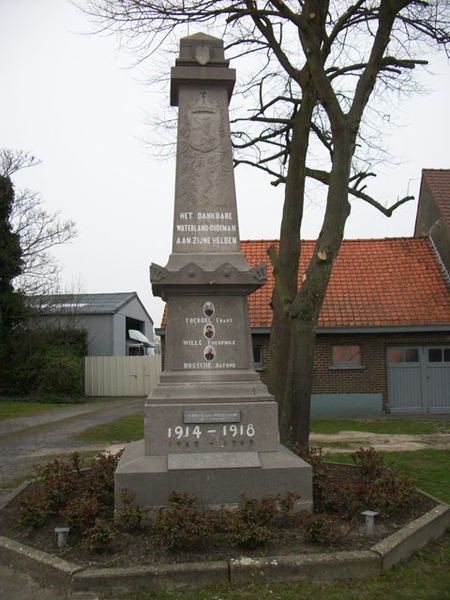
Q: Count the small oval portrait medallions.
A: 3